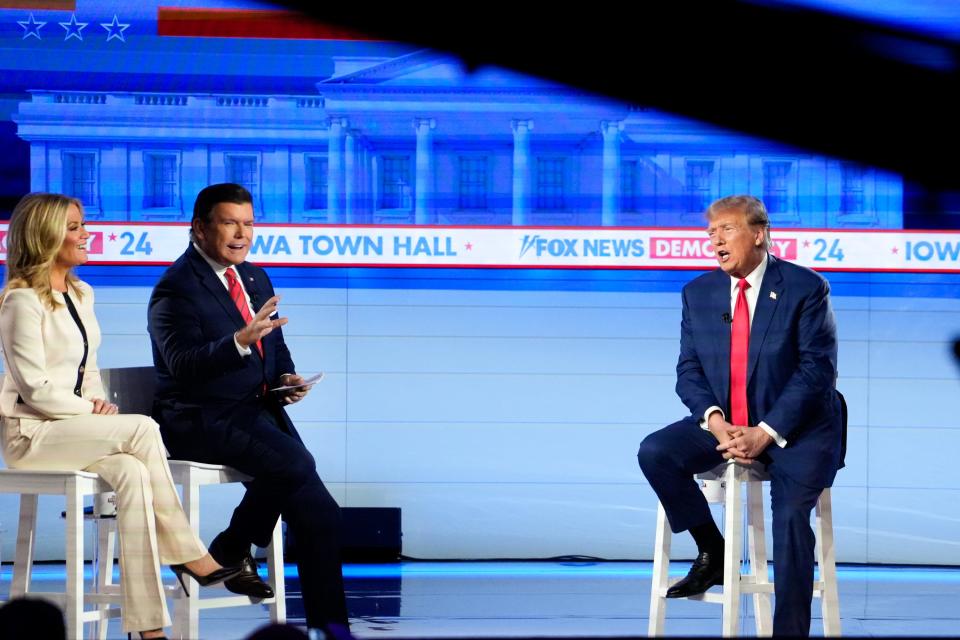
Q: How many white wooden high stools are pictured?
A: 3